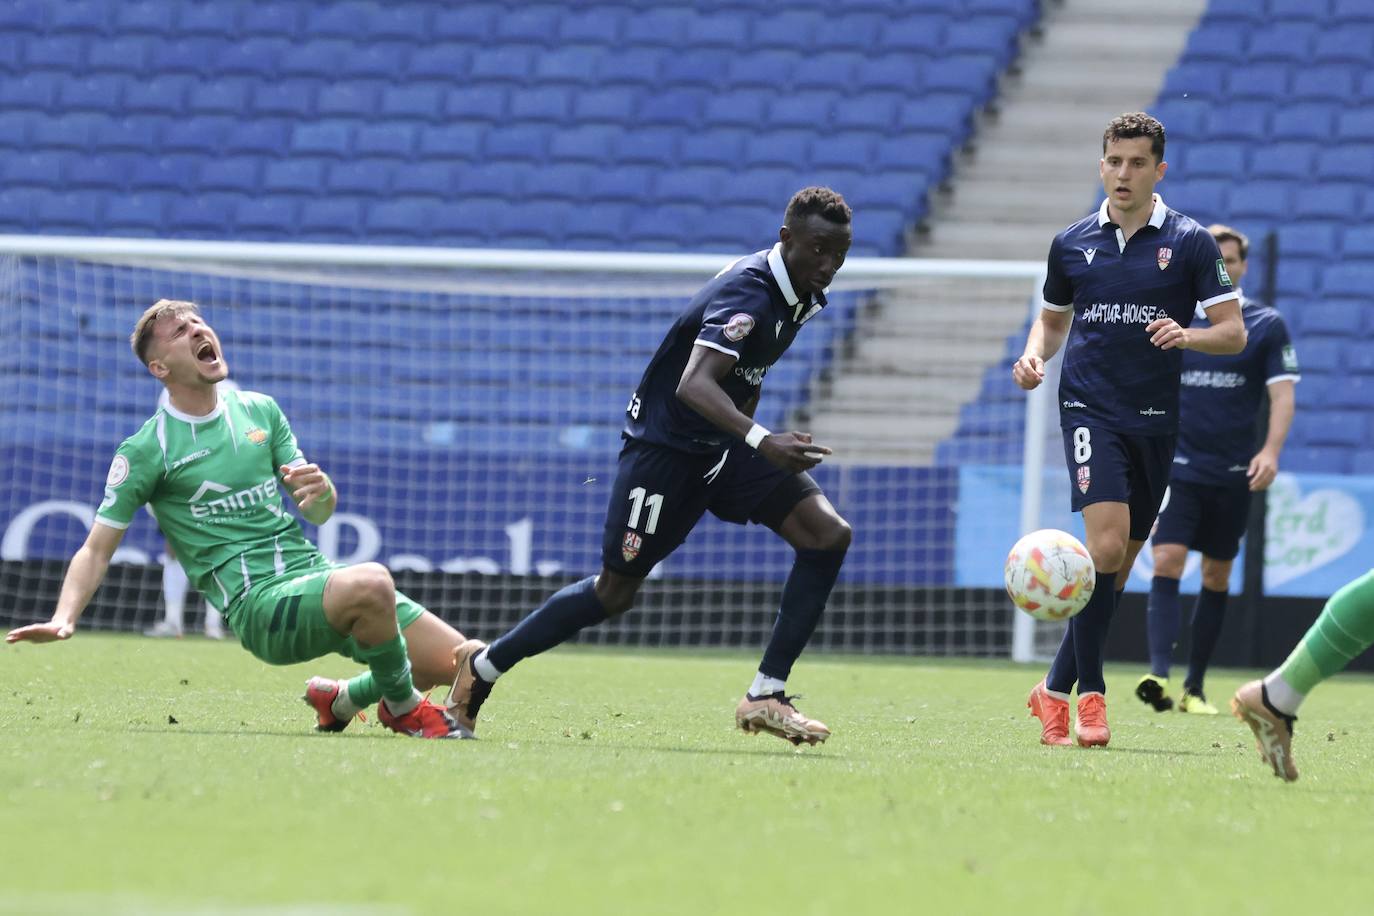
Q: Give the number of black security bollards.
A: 0